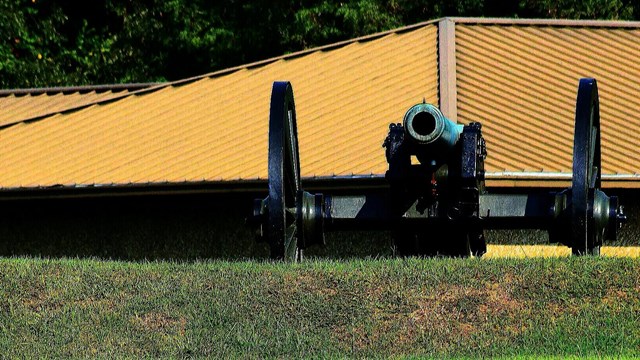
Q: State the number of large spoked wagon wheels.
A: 2